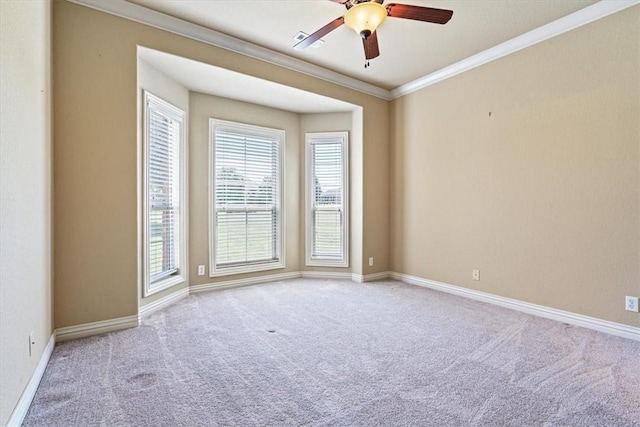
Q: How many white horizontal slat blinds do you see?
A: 3